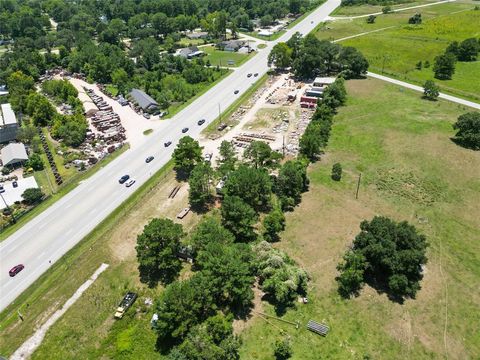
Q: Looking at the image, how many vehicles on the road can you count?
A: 11